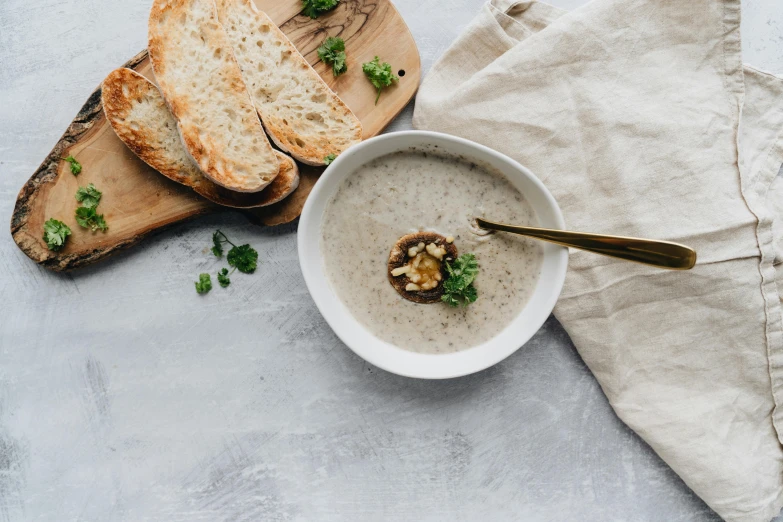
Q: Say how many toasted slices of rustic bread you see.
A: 3